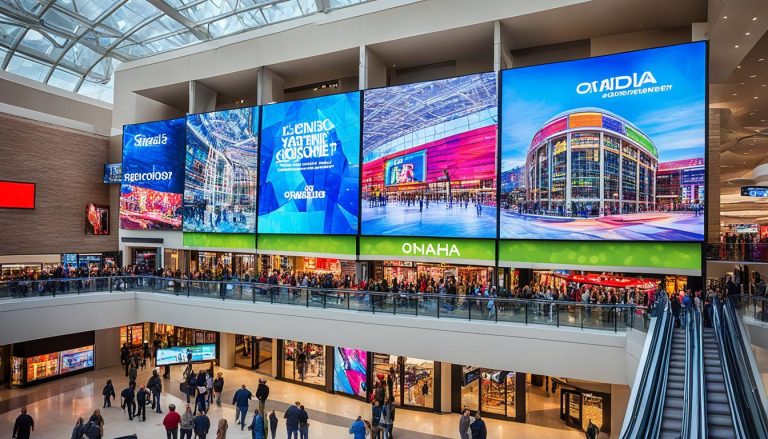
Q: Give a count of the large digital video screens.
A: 5